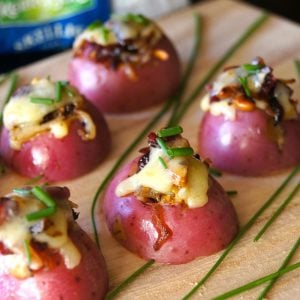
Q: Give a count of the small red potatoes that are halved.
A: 5